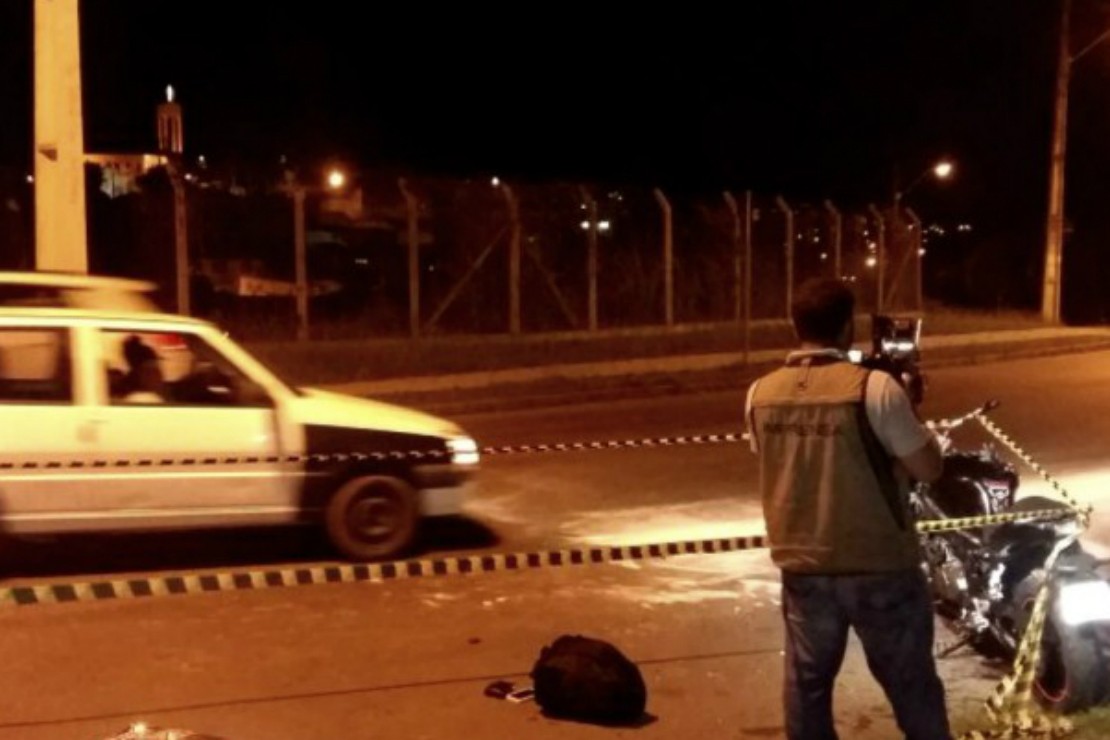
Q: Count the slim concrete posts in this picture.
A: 11